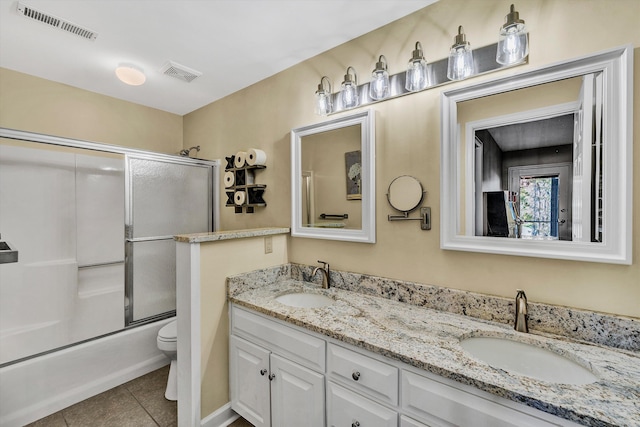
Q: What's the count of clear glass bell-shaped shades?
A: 6